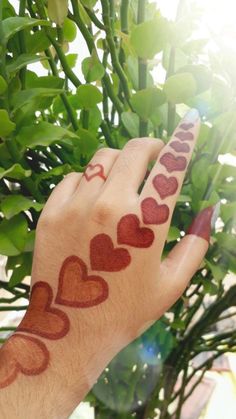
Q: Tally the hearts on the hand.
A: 12